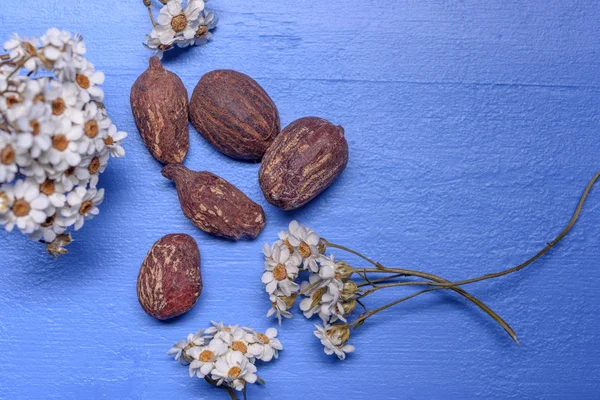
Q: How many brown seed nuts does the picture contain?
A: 5